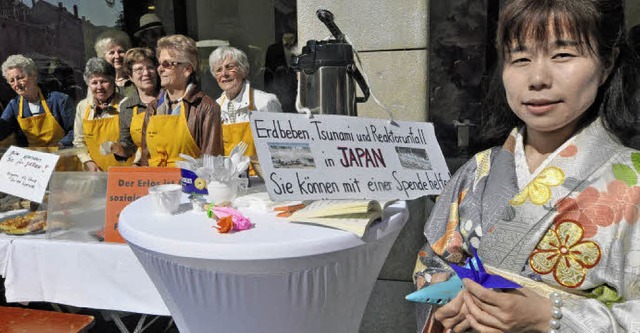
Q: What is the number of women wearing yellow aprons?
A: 5